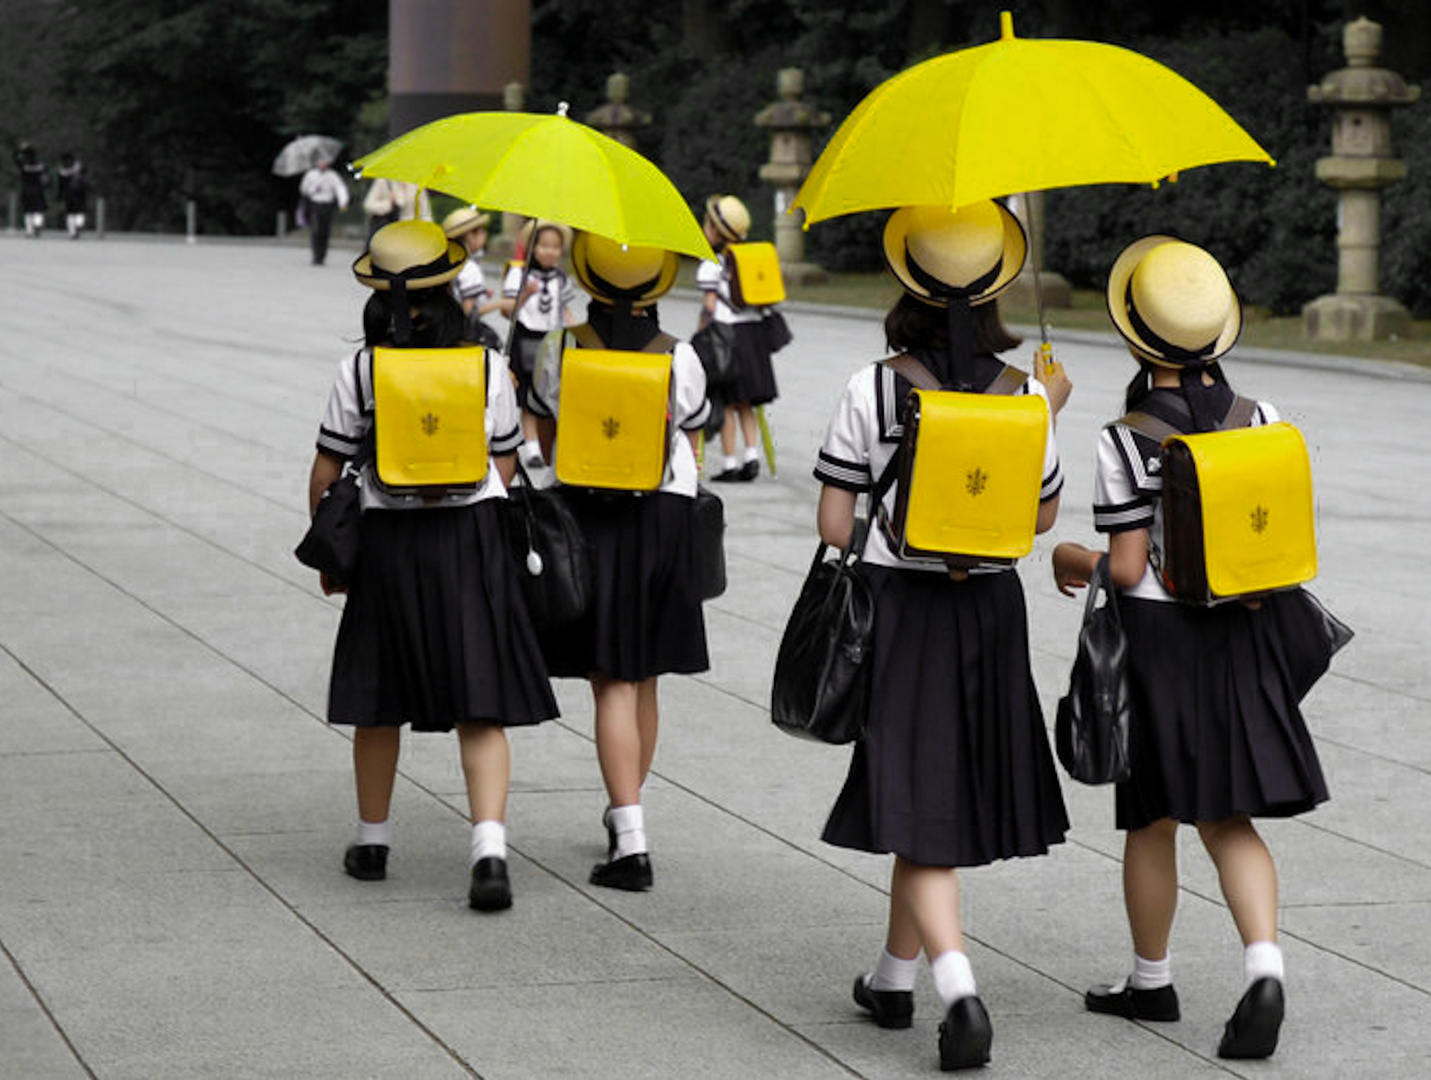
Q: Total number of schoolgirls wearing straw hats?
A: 7